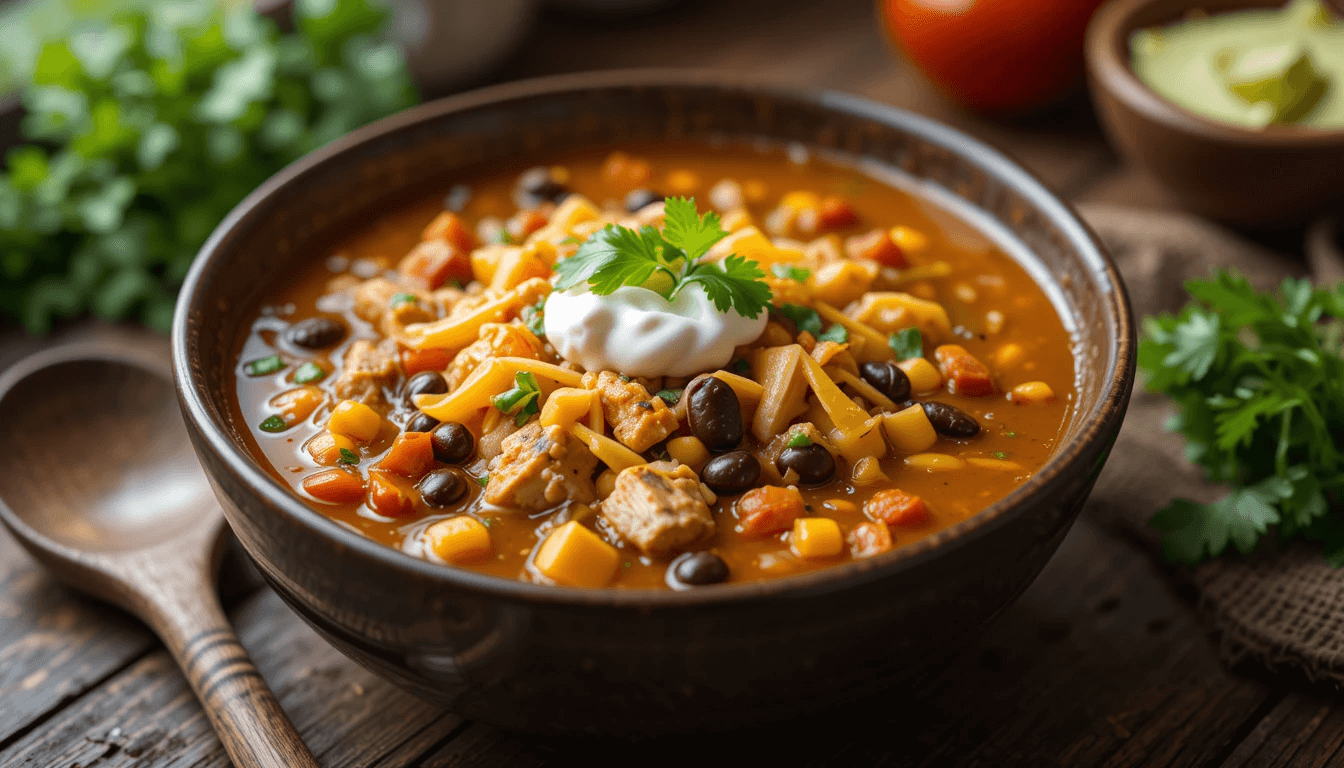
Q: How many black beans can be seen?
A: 13